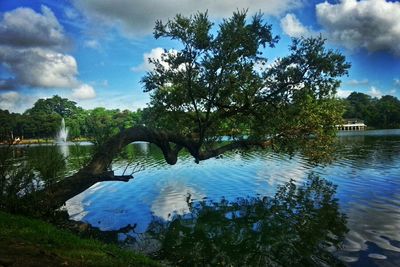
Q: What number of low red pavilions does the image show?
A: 0